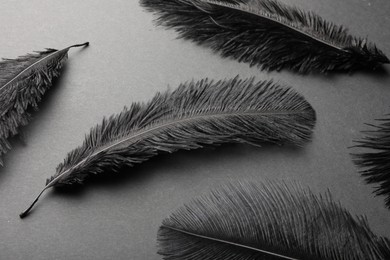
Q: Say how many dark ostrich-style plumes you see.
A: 5